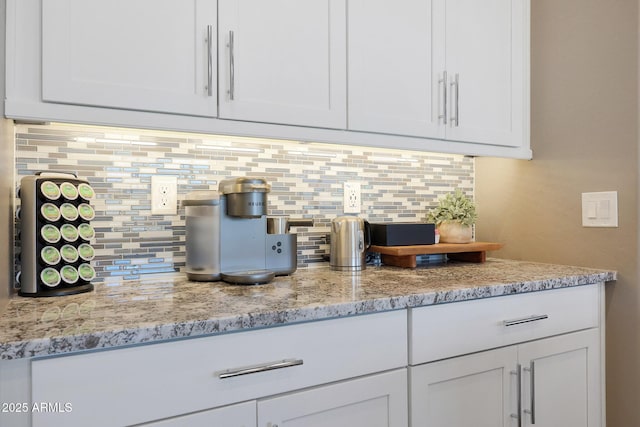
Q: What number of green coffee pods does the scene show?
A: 15